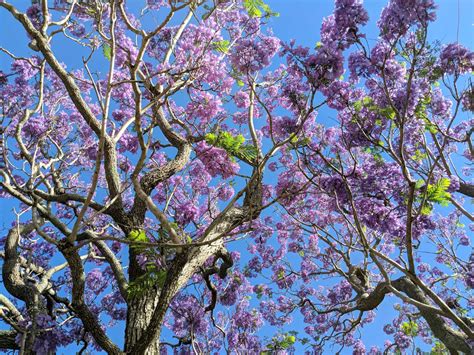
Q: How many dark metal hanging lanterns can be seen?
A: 0